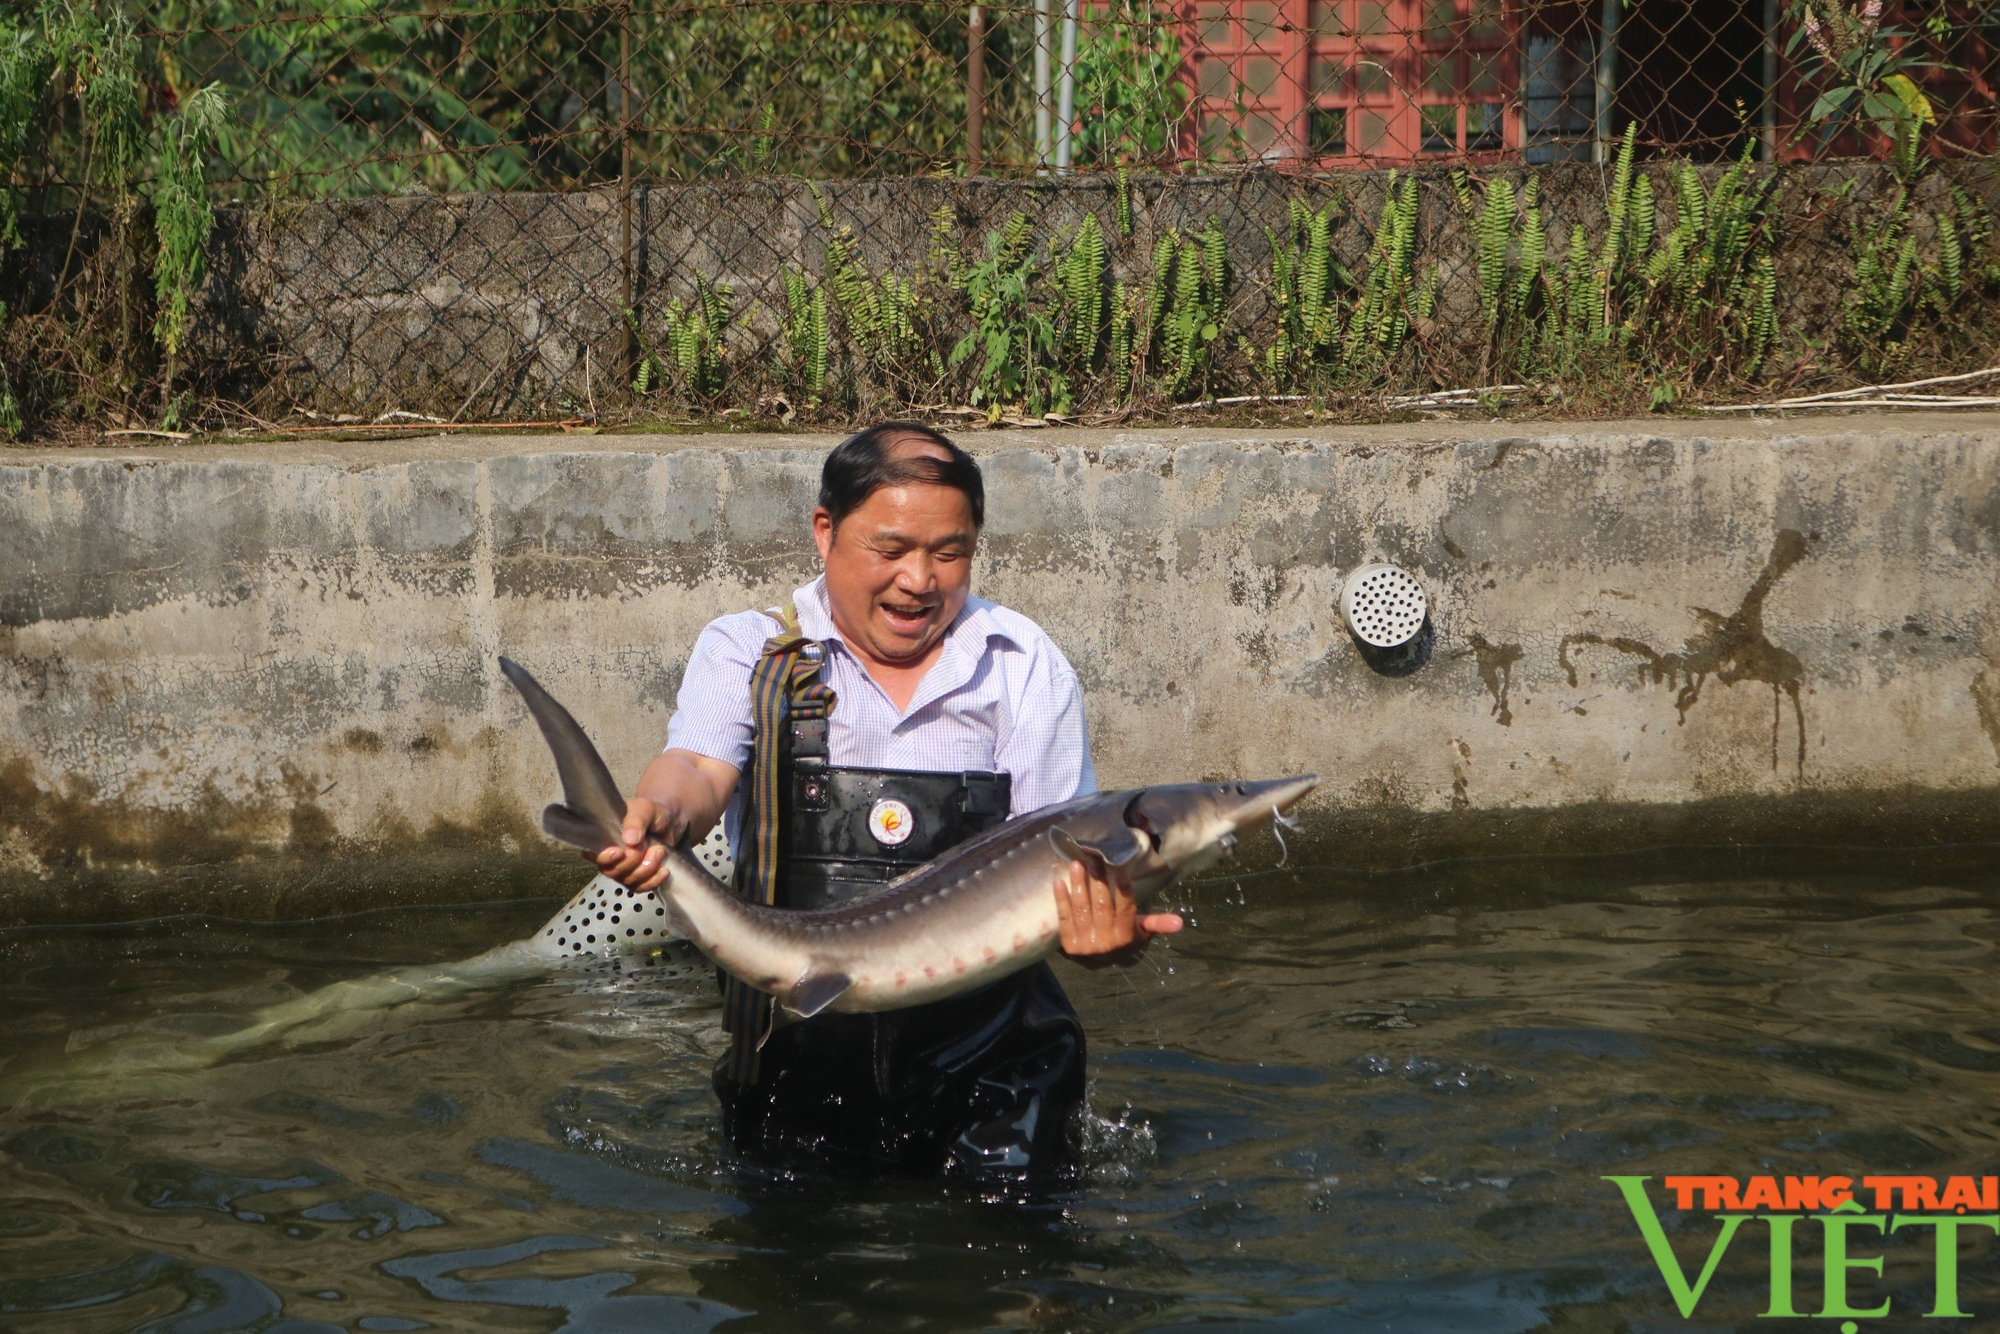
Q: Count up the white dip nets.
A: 1